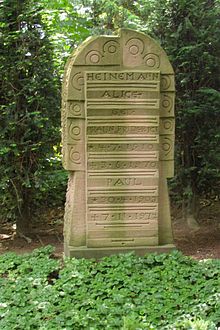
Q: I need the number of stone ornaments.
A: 12